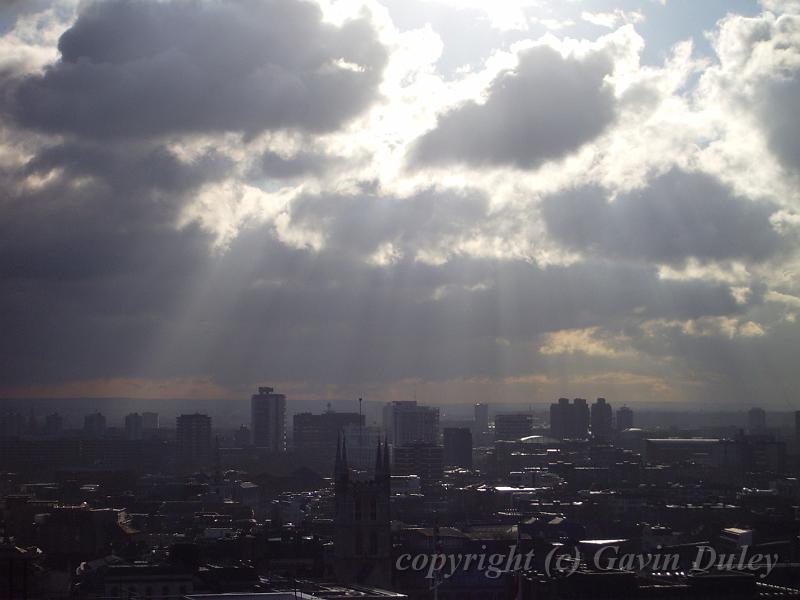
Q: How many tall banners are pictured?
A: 0